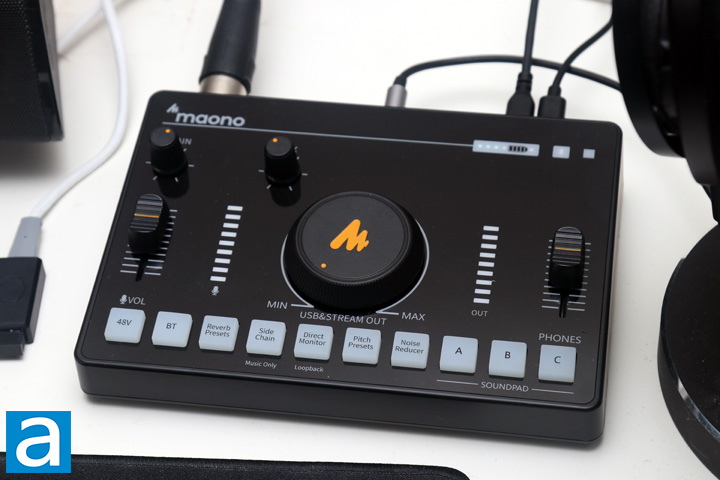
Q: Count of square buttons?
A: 10